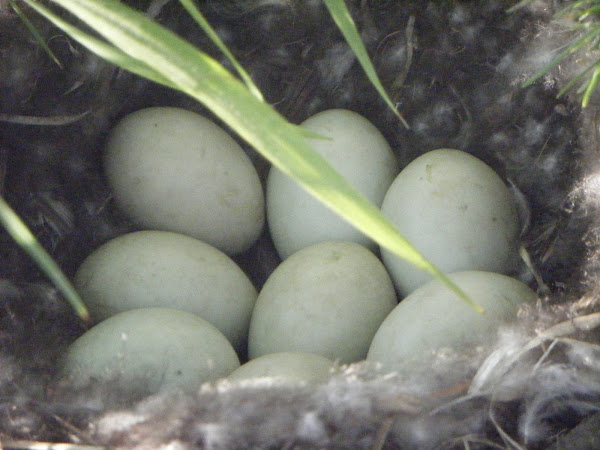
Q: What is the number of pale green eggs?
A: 8